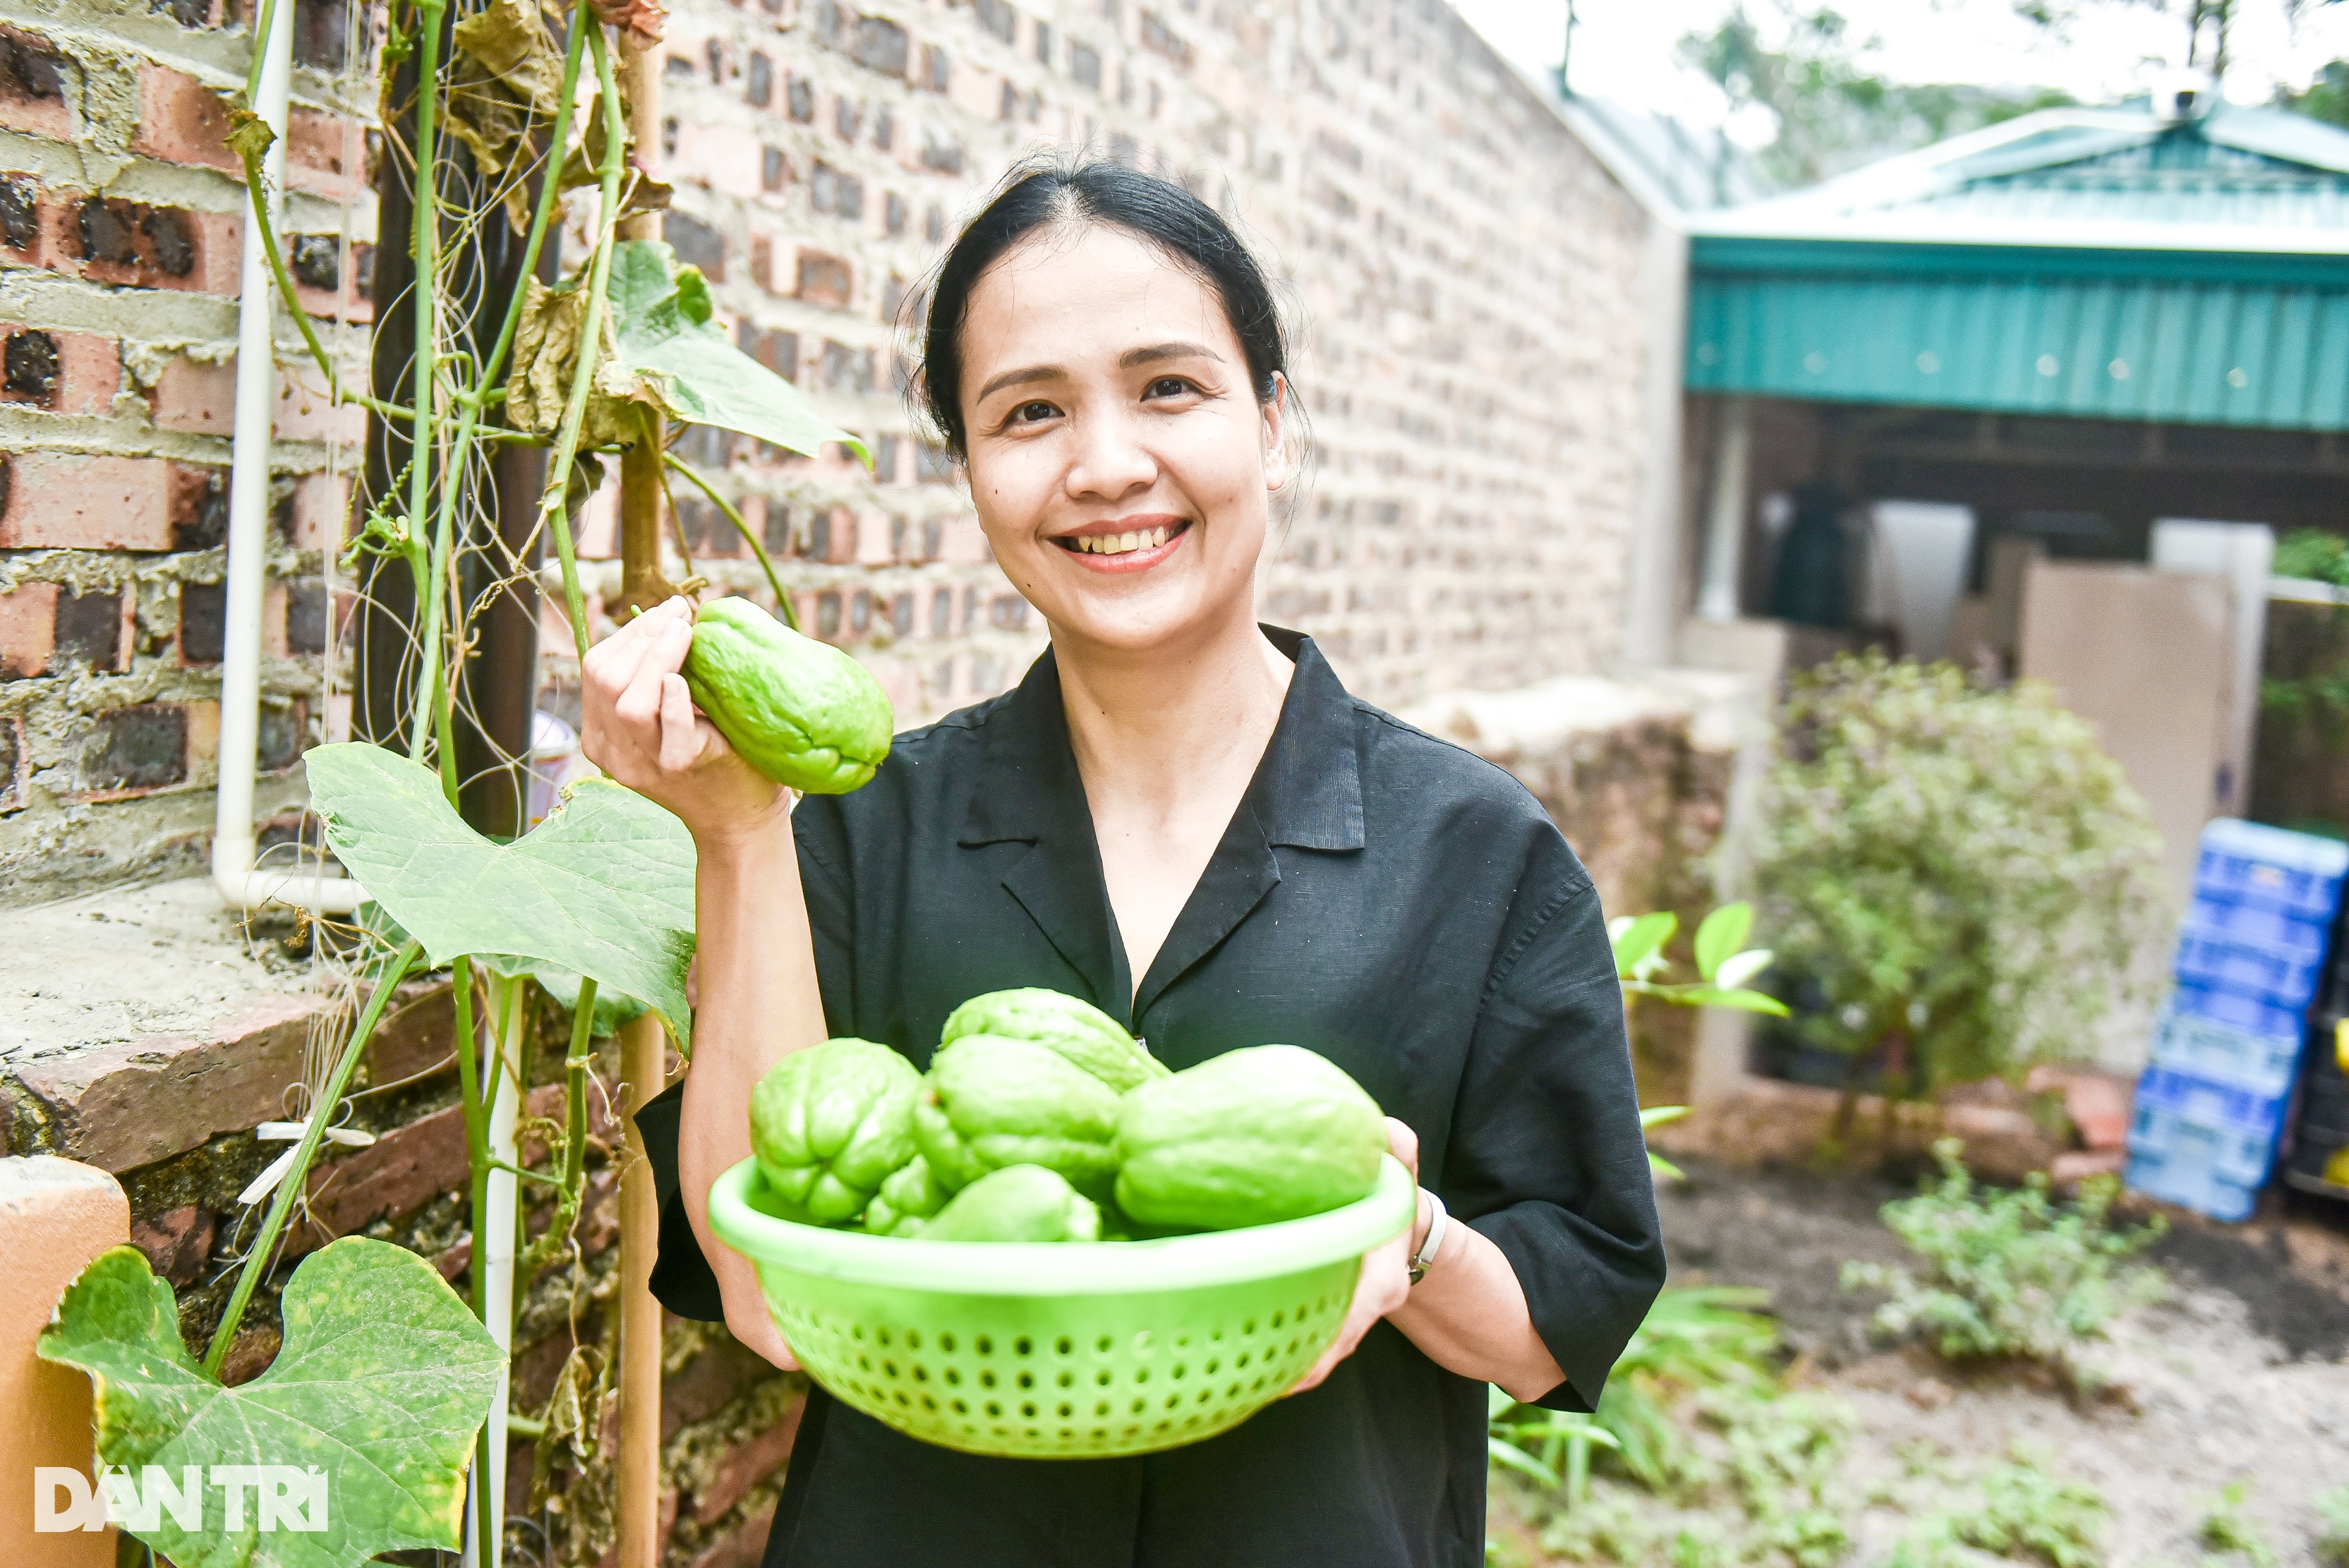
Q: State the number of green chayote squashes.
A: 7